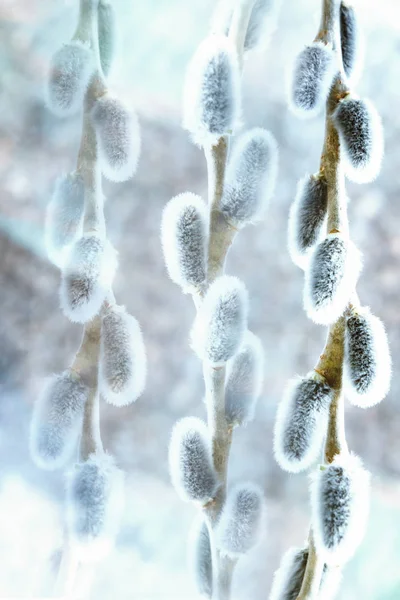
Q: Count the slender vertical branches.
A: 3